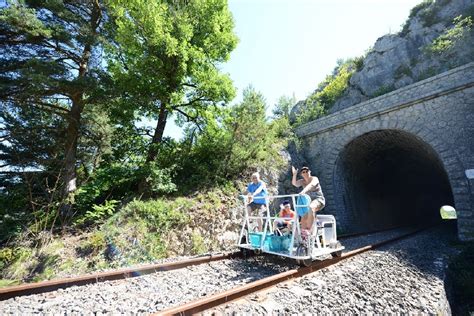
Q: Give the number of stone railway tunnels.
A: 1